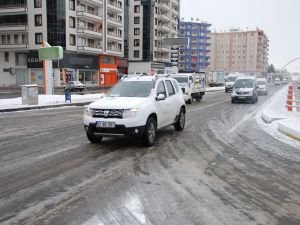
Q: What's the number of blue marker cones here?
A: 0